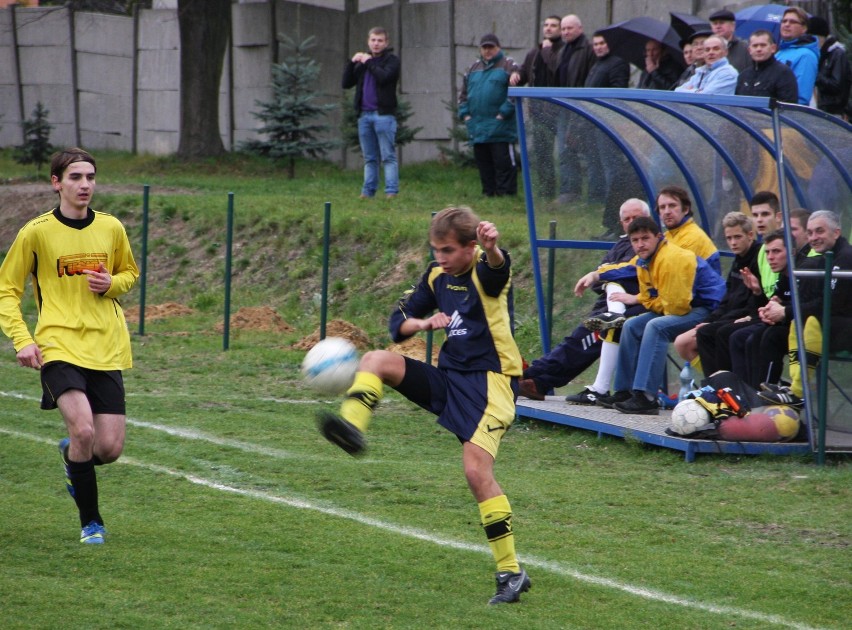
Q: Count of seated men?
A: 8